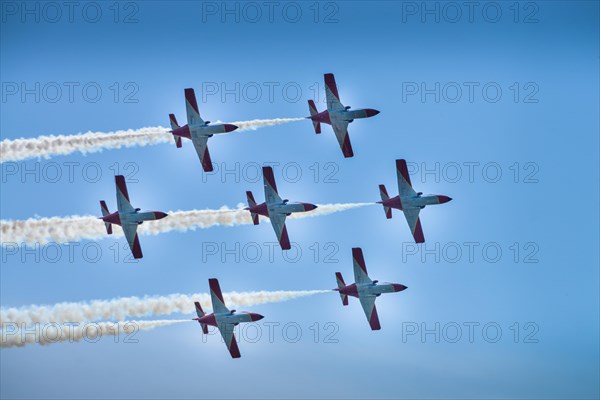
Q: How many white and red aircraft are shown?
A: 7